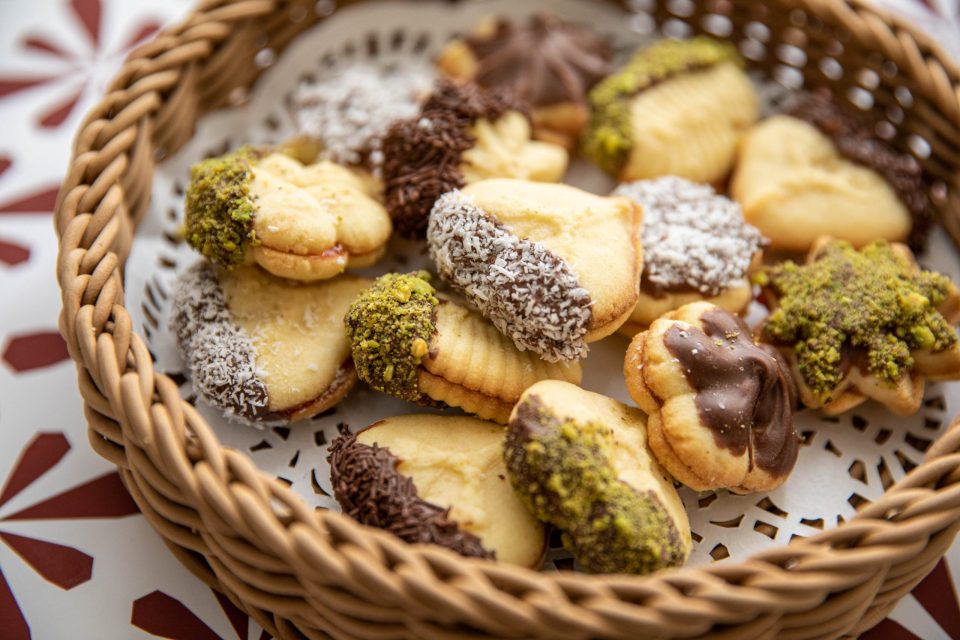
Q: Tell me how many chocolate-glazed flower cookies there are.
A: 2